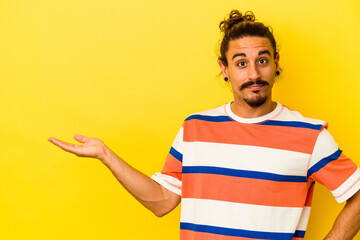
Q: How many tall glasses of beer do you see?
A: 0